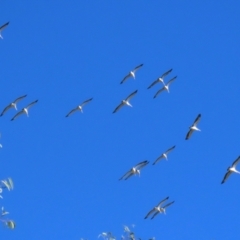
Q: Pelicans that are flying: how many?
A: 15